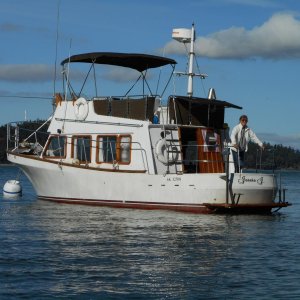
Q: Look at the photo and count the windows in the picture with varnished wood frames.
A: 4